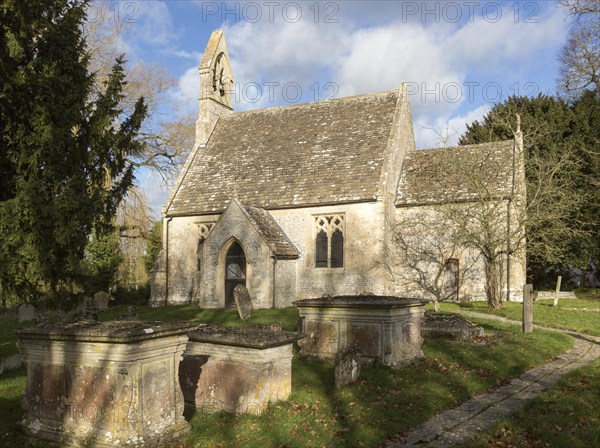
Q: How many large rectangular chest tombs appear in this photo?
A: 3